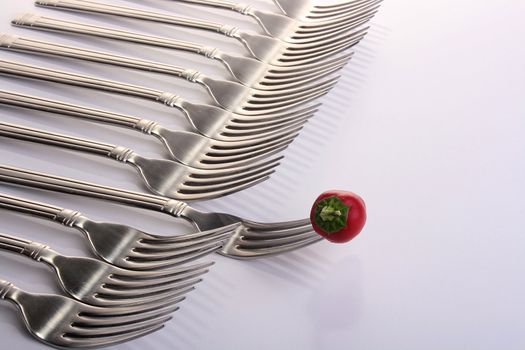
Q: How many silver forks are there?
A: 12